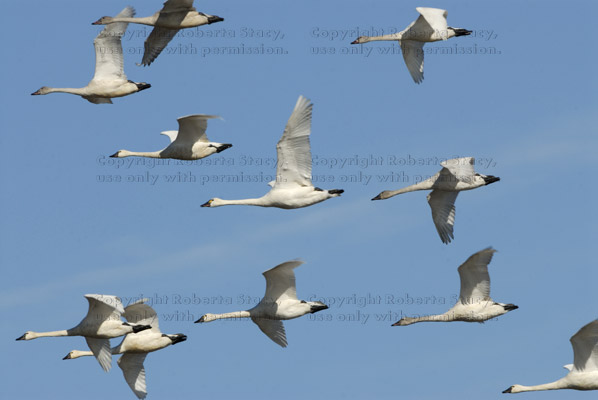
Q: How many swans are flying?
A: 11